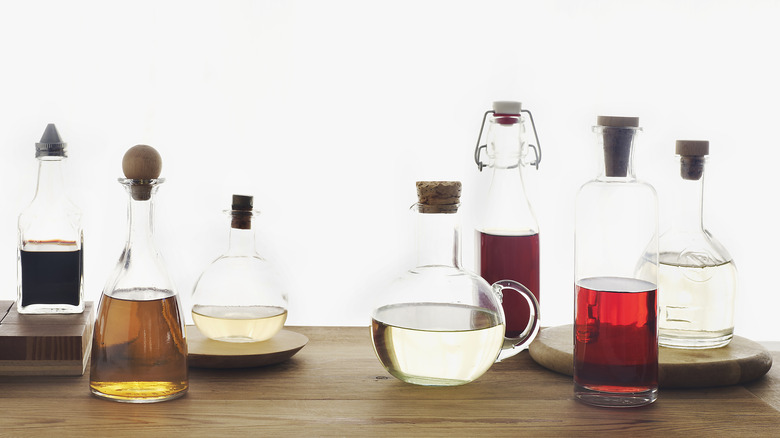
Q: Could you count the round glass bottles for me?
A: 2